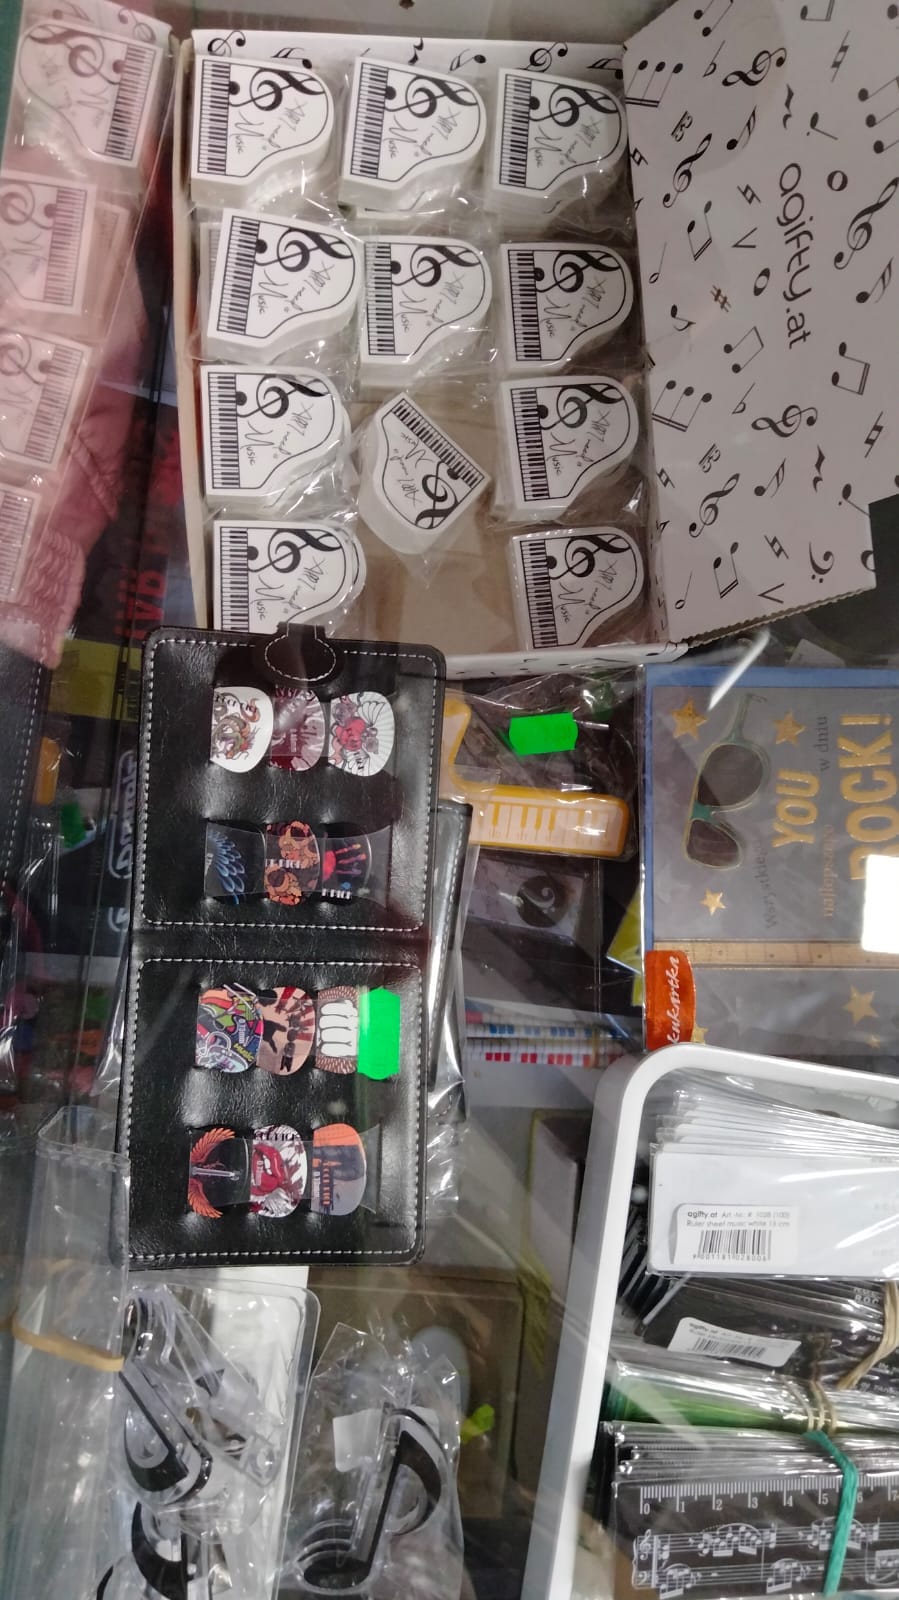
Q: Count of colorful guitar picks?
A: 12